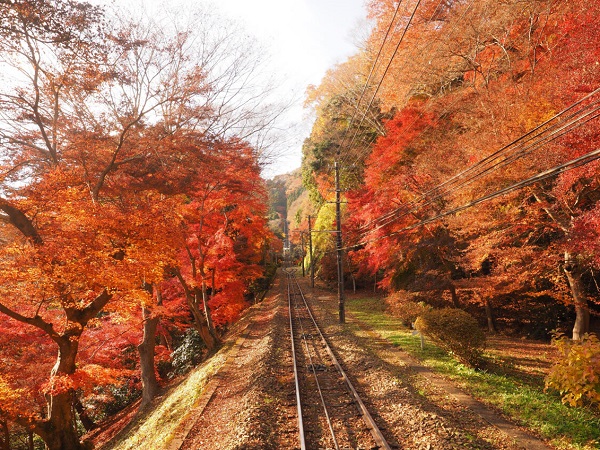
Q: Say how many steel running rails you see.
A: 2